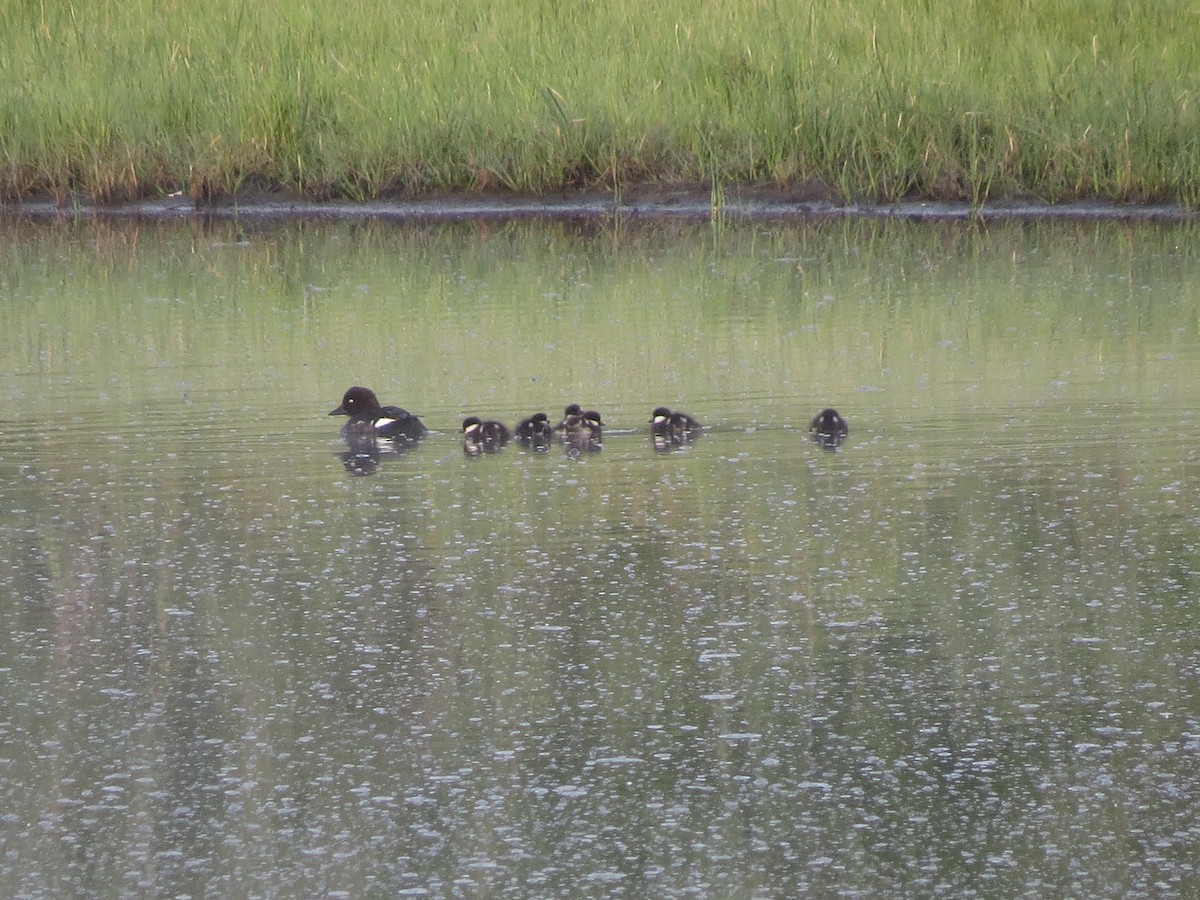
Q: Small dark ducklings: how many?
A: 6